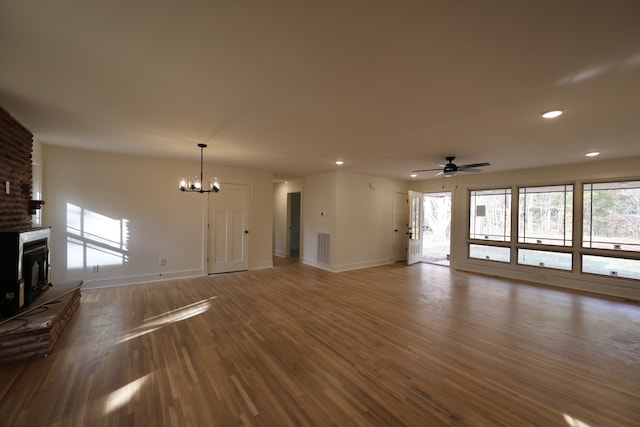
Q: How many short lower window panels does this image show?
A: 3